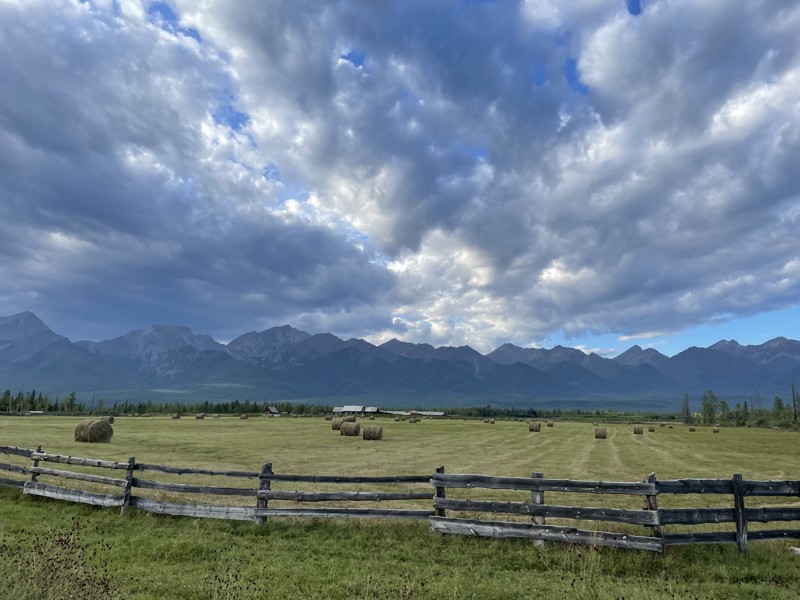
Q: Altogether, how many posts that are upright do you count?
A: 7